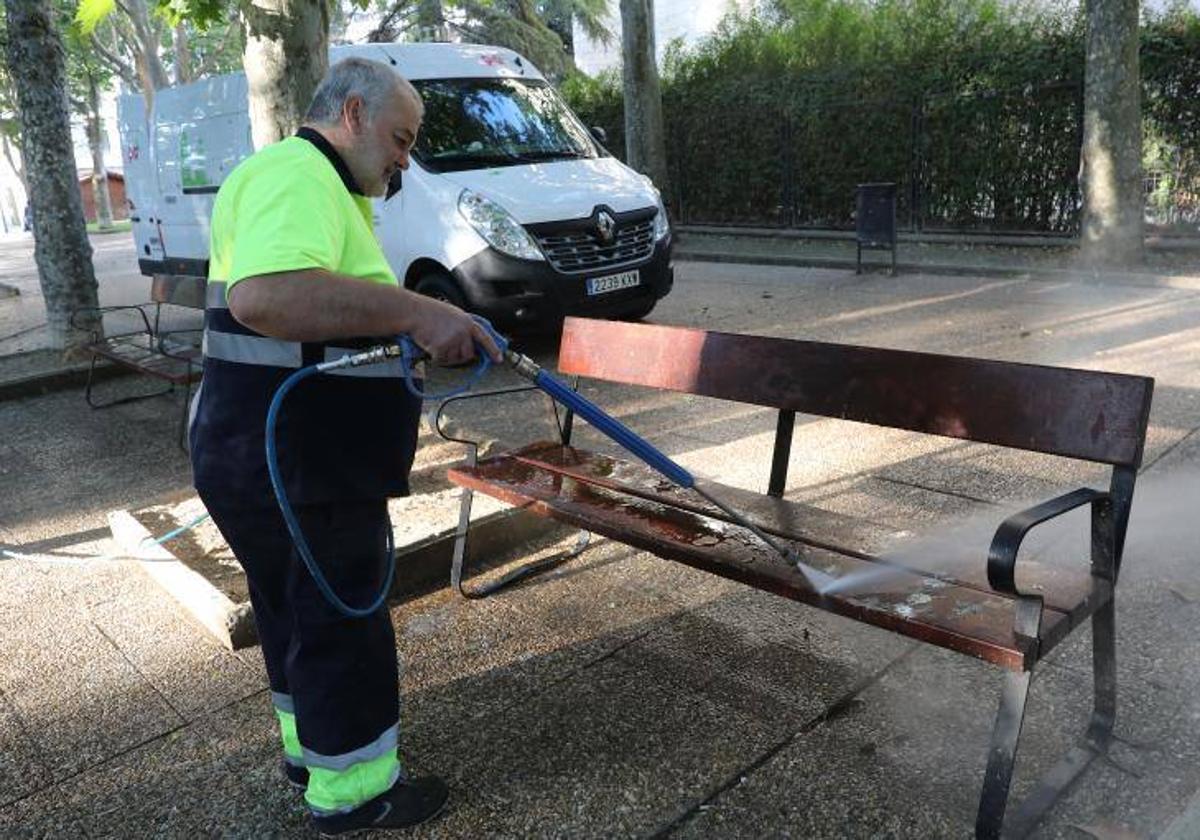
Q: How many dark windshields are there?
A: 1